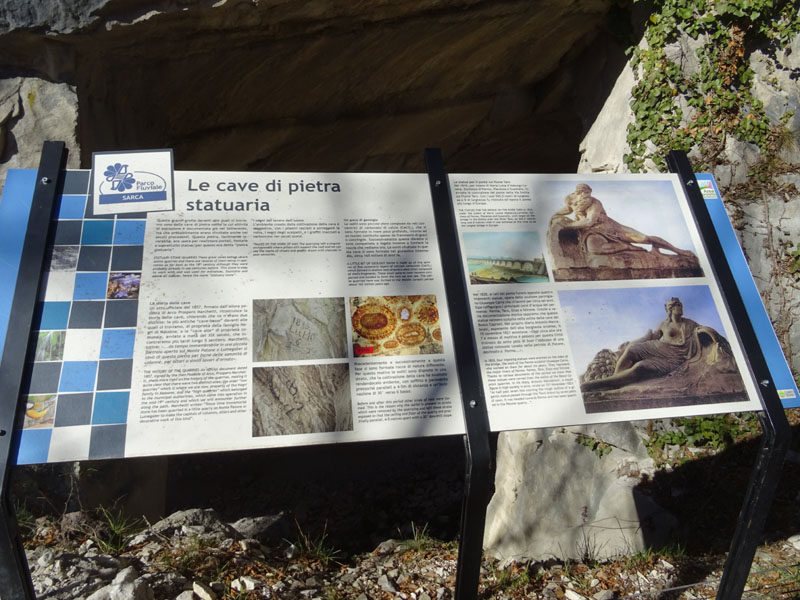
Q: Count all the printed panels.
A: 2